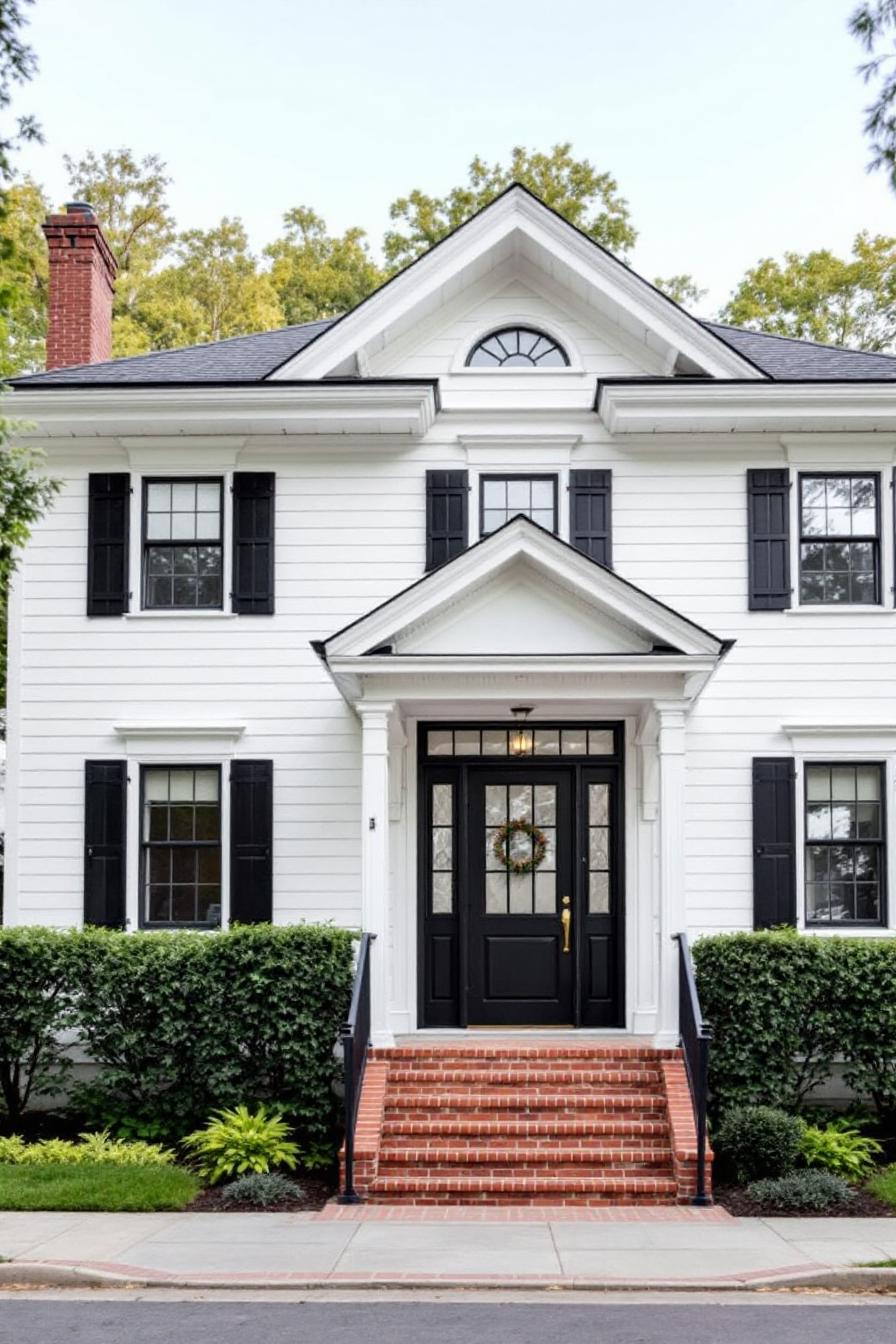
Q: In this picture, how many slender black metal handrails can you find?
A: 2